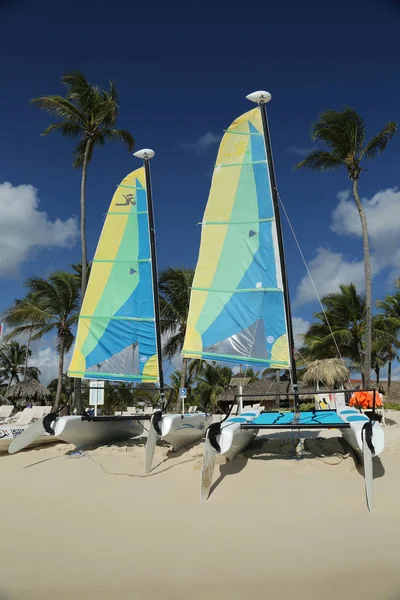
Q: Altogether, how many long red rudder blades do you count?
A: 0